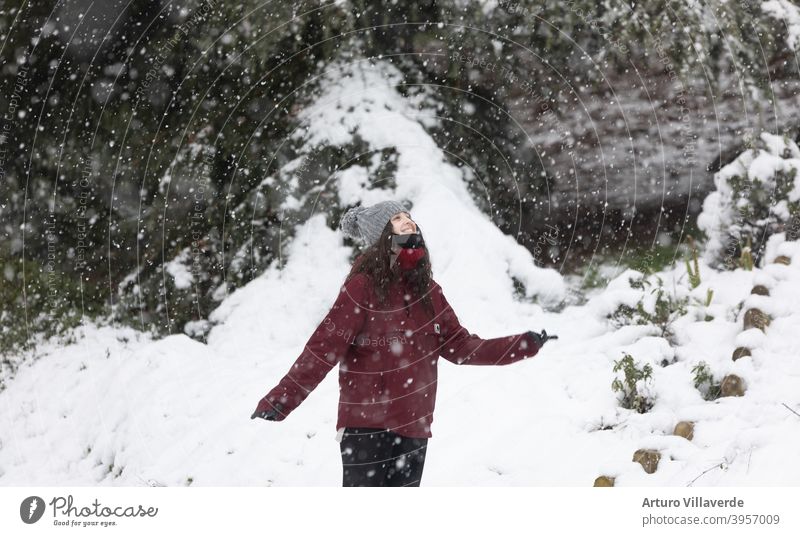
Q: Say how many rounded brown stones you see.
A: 8